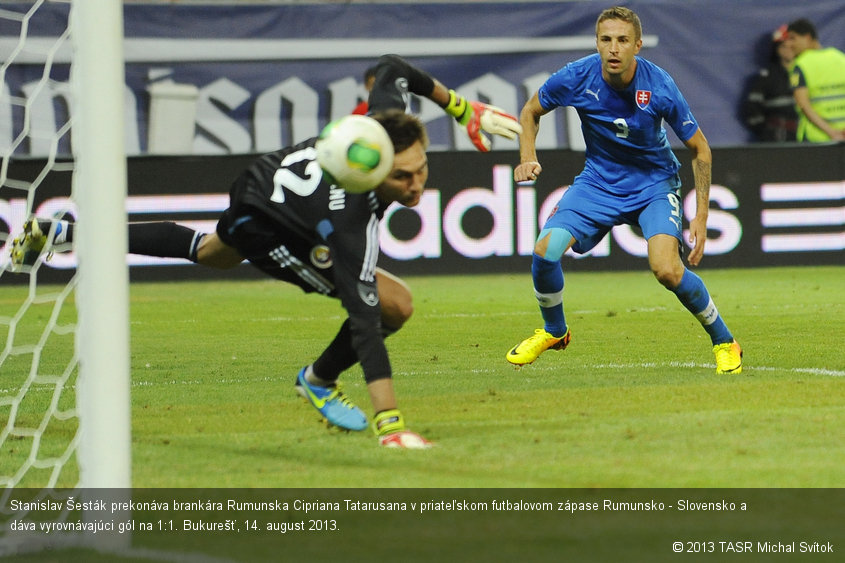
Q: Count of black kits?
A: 1